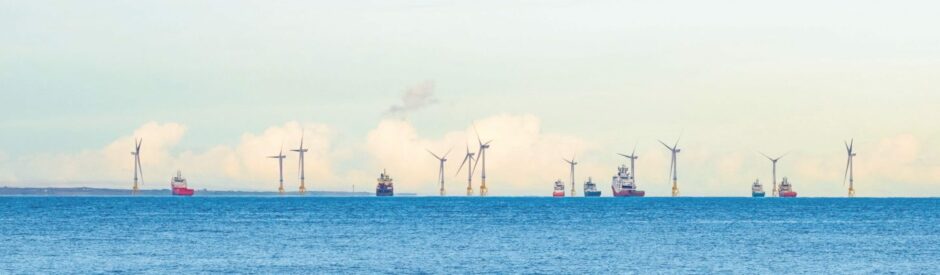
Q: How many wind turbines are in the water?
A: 11